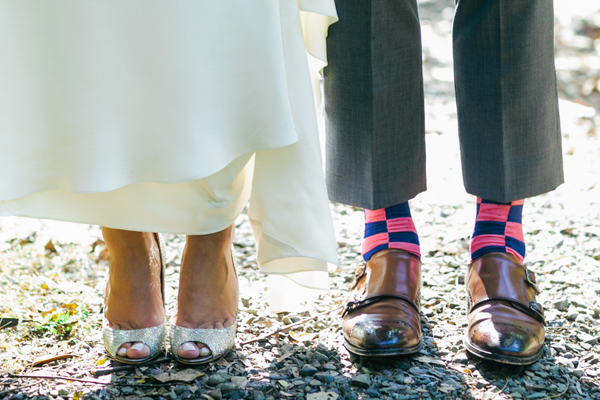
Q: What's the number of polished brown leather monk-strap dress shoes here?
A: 2